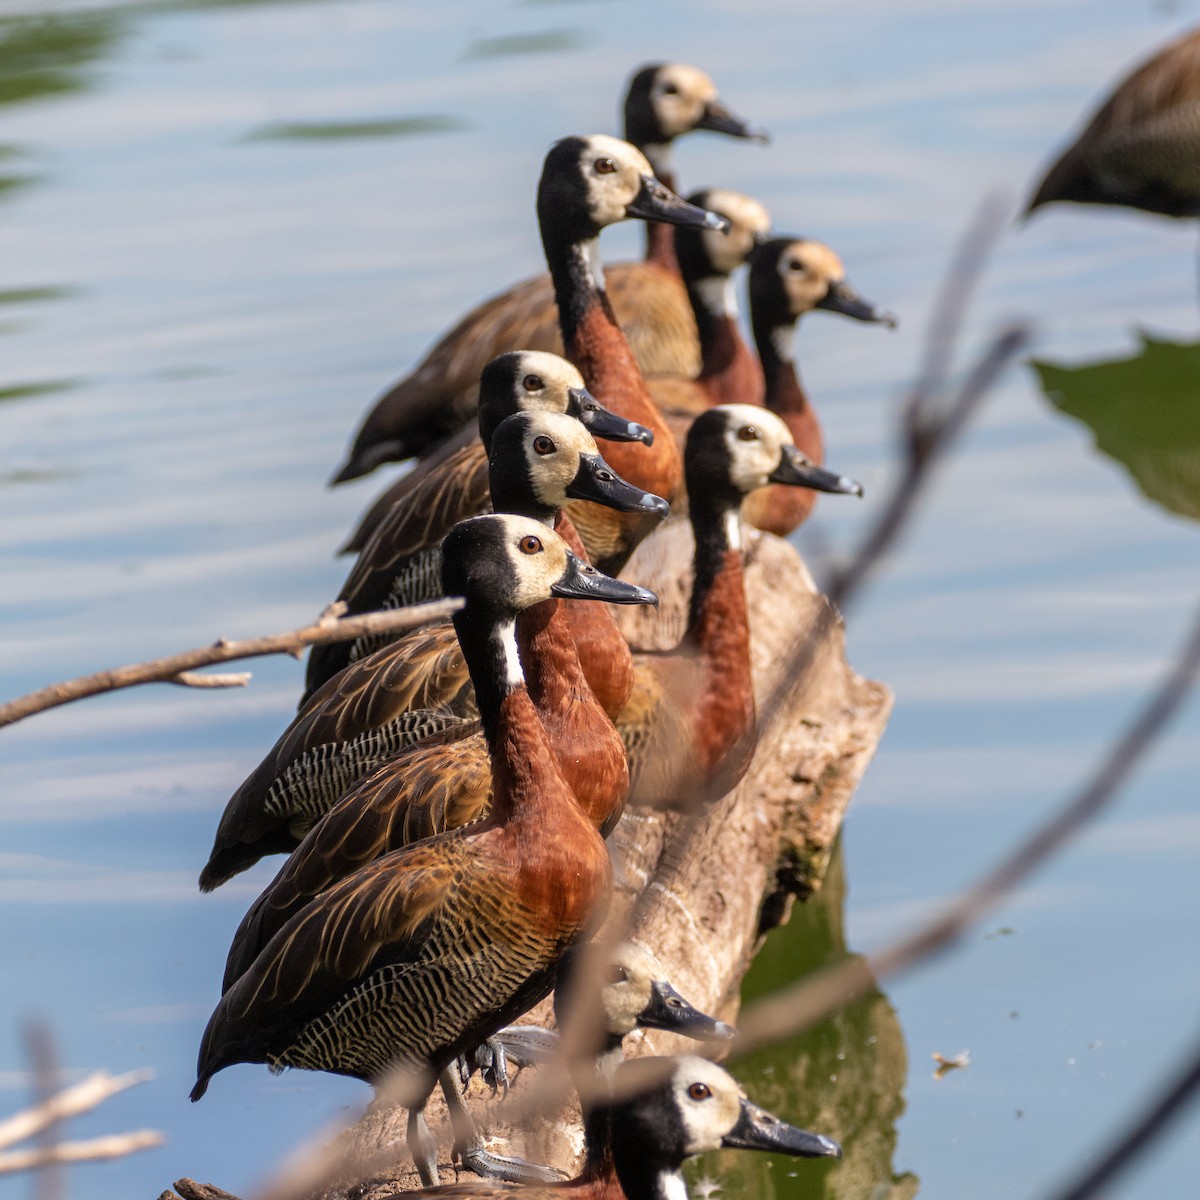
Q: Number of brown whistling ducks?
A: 11